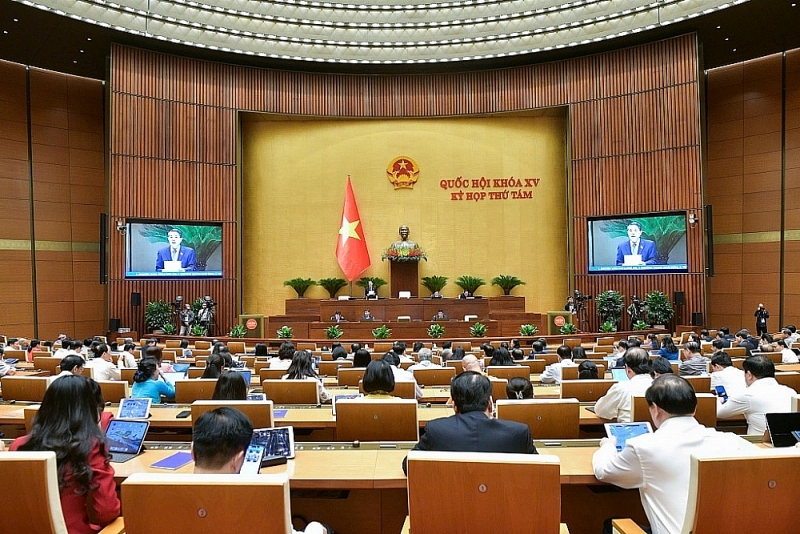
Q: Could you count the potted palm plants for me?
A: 6